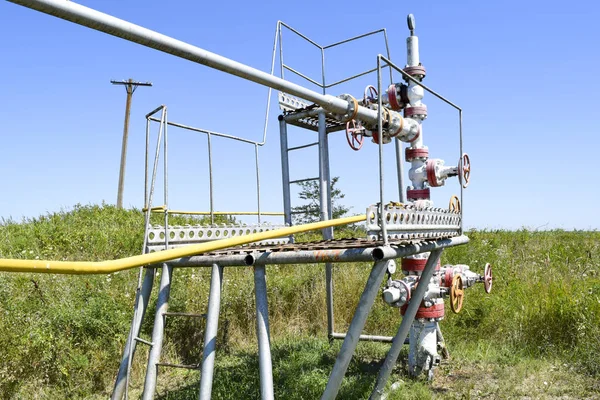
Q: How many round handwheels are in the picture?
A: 6